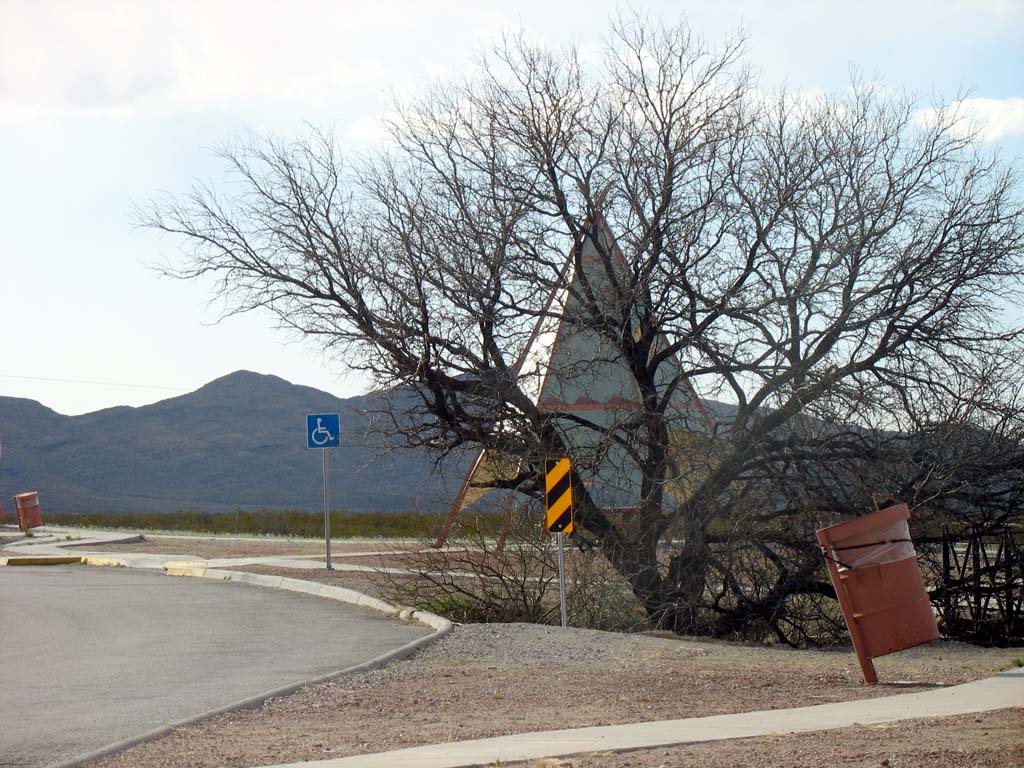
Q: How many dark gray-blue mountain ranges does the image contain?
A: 1